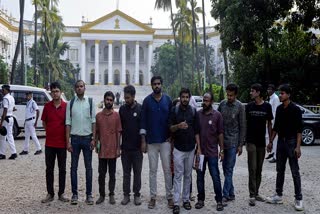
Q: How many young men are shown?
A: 10